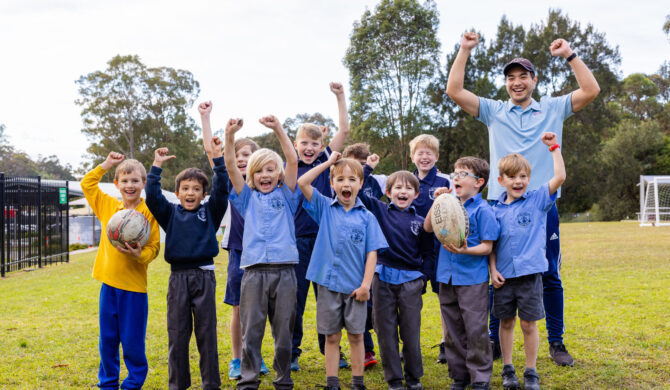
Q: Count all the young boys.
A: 11